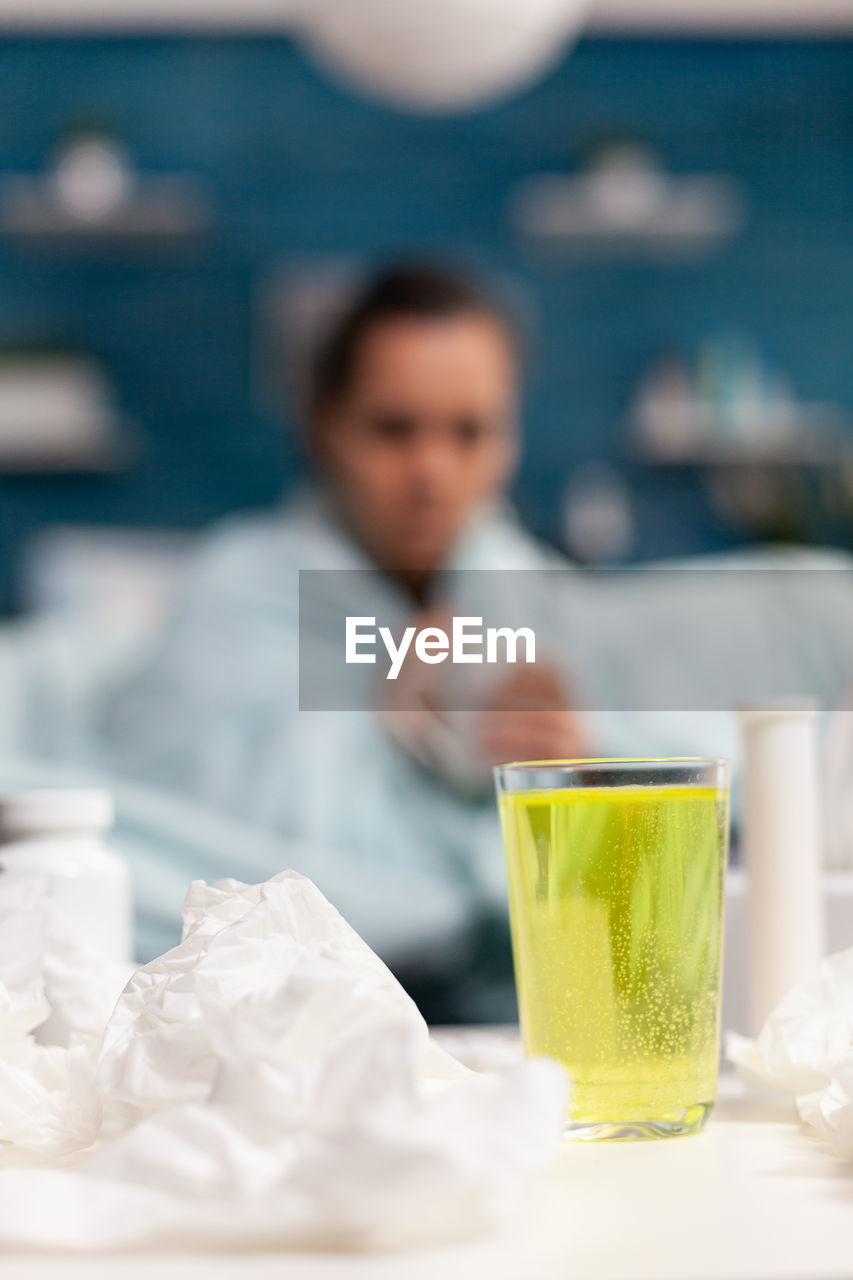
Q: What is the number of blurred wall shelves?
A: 4